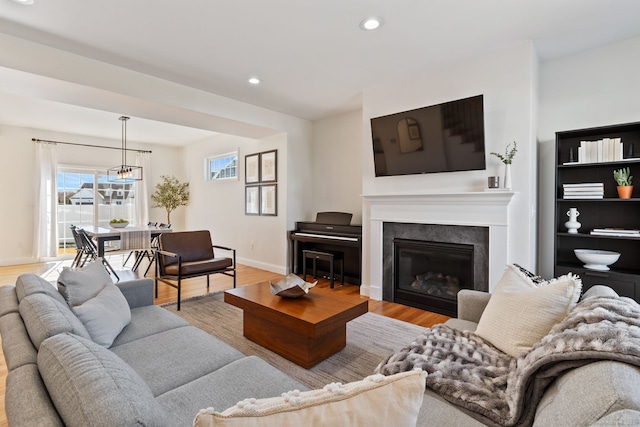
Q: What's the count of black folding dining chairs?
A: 4